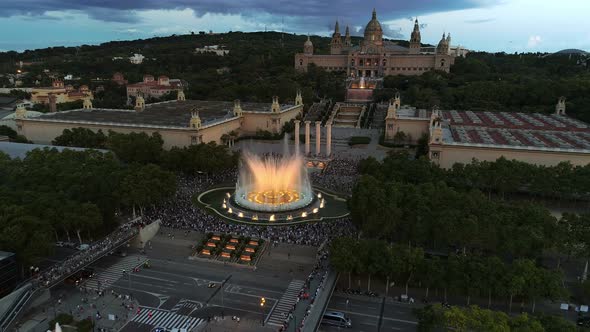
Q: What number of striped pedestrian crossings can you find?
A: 3